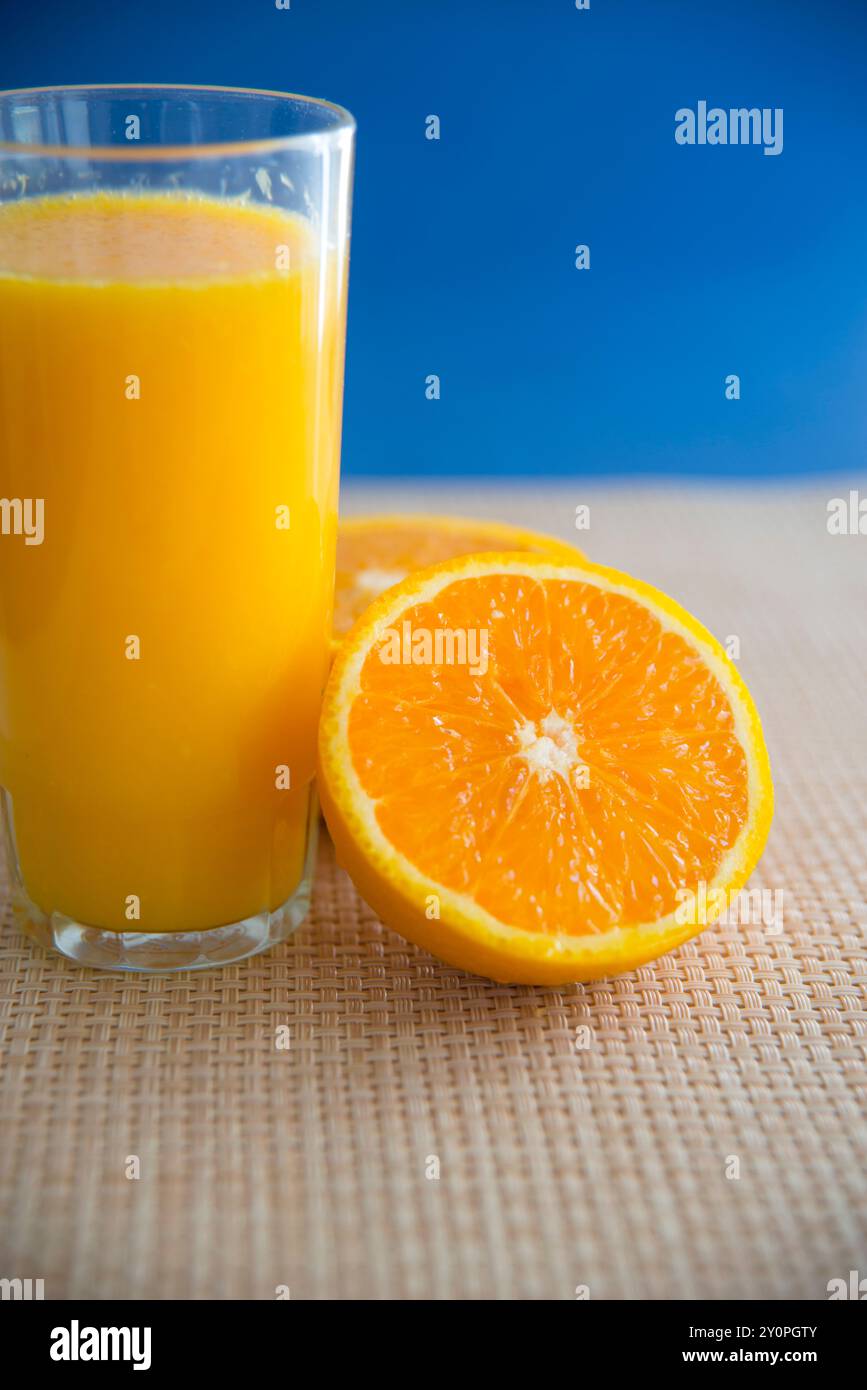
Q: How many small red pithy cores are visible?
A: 0